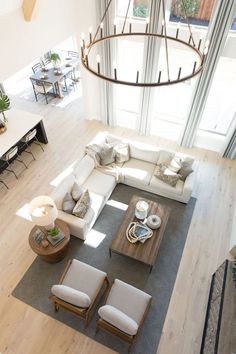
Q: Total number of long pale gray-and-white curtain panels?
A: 4